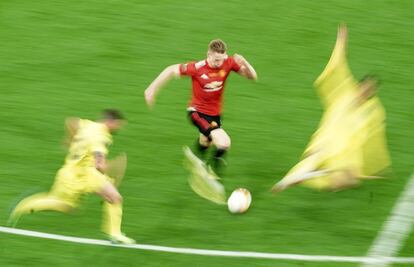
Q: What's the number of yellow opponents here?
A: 2